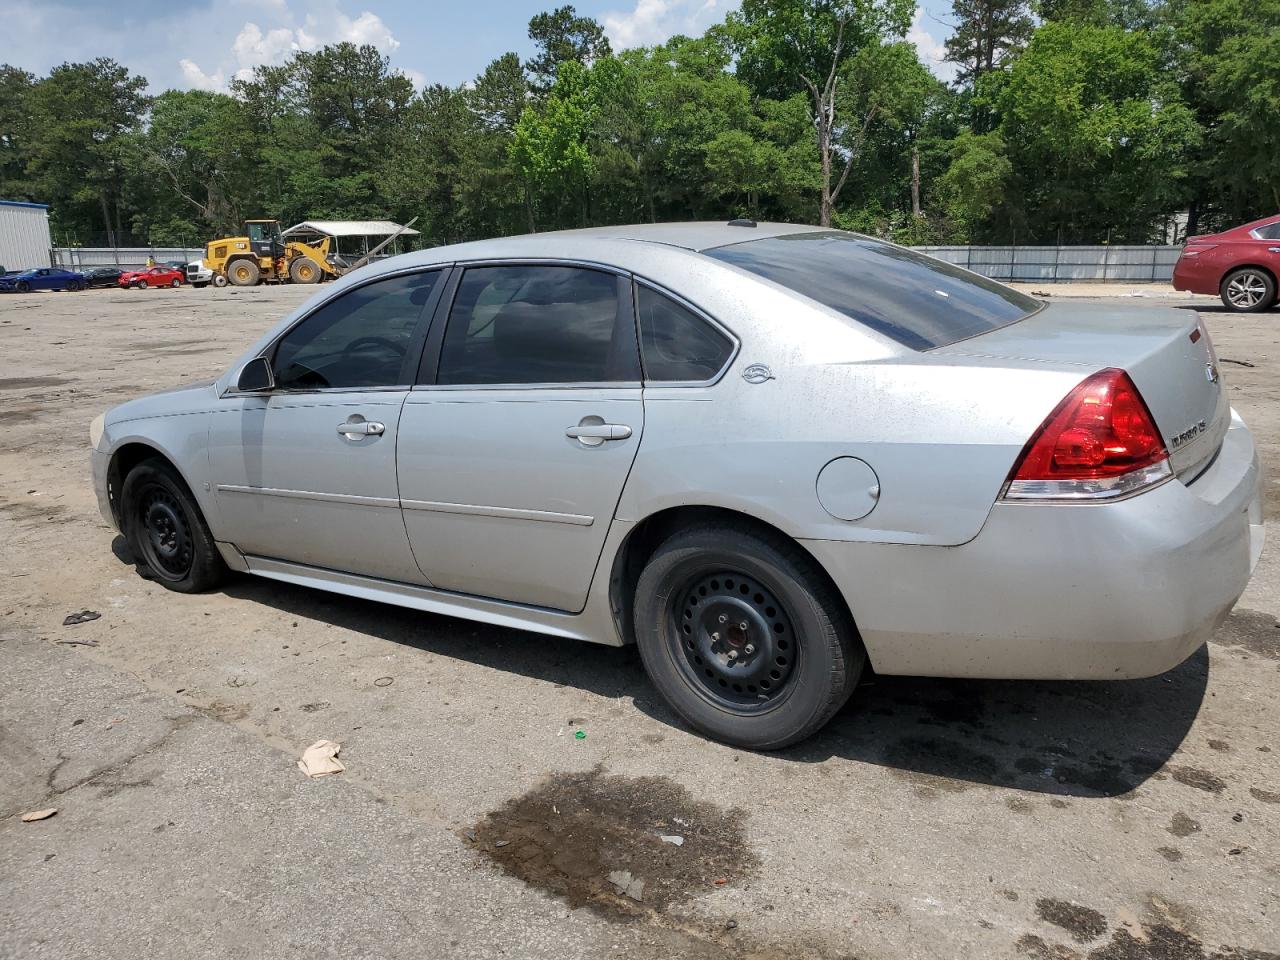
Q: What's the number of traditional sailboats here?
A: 0